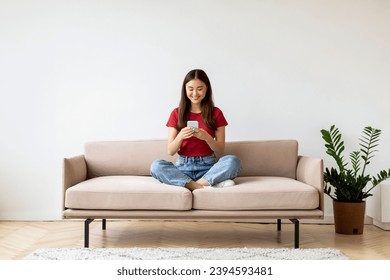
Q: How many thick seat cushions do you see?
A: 2